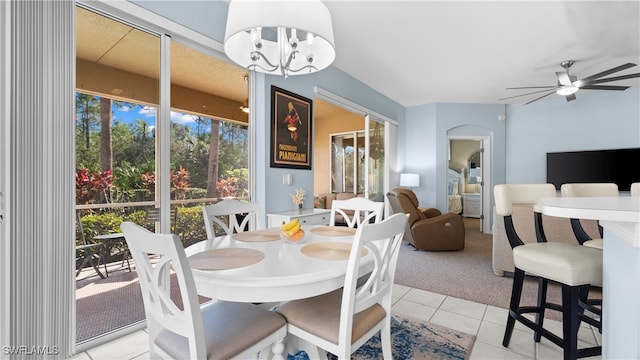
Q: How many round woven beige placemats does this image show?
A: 4